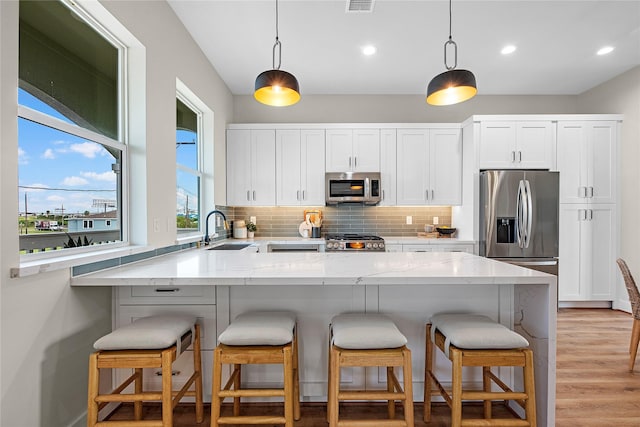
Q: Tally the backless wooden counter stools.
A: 4